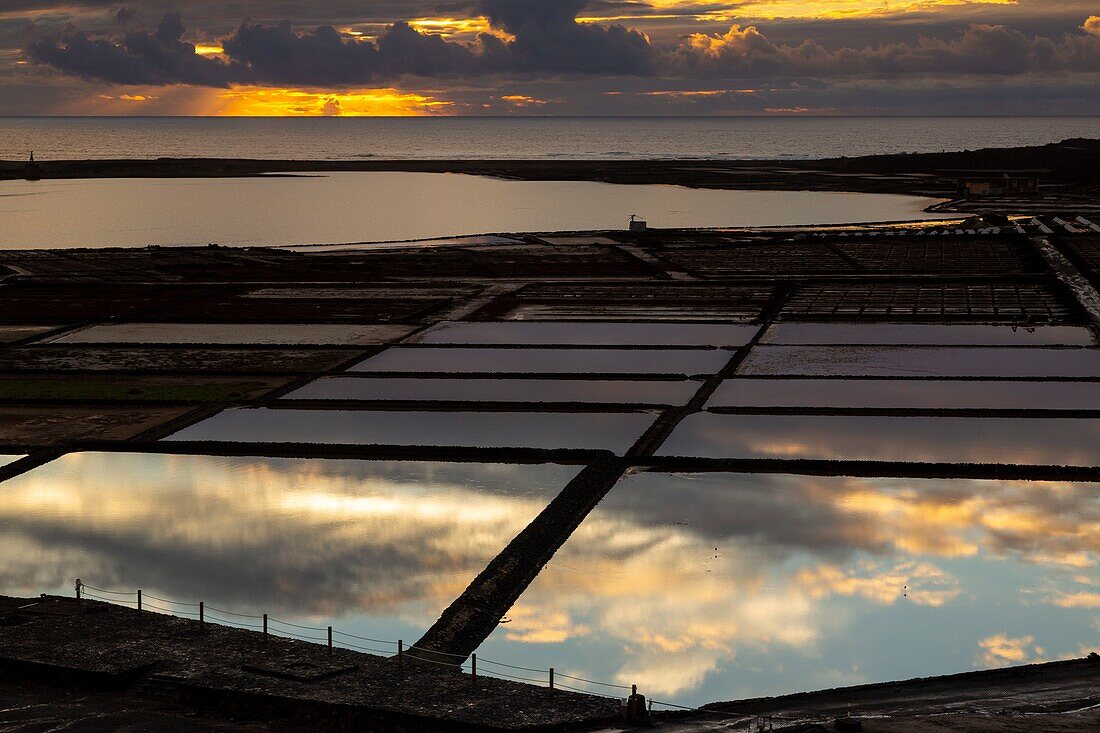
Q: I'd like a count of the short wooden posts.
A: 9